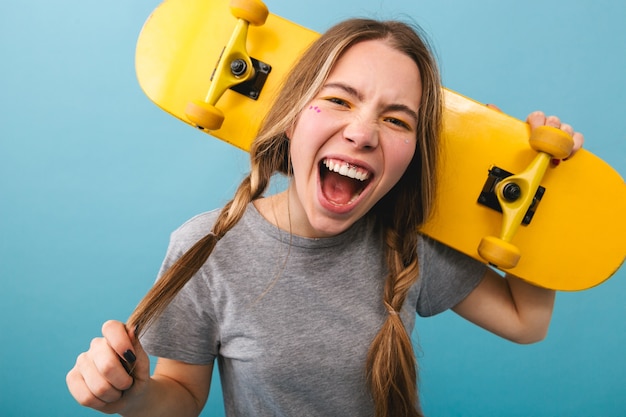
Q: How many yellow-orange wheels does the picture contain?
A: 4